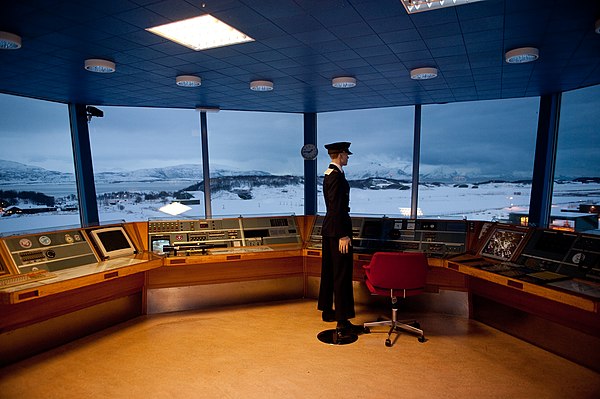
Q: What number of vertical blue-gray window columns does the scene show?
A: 5